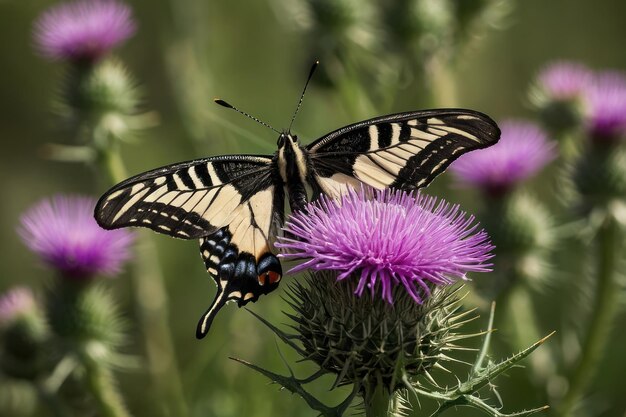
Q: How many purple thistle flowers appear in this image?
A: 7